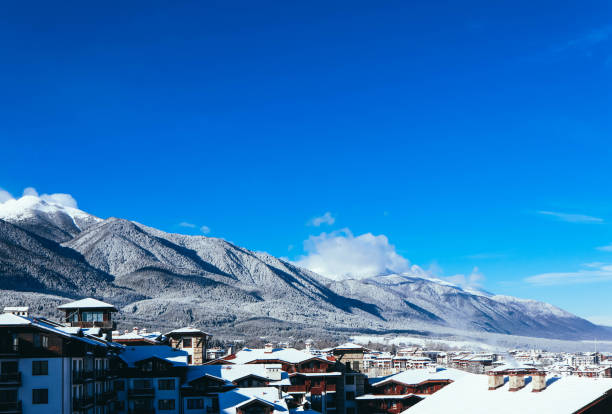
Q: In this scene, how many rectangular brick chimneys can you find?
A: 3